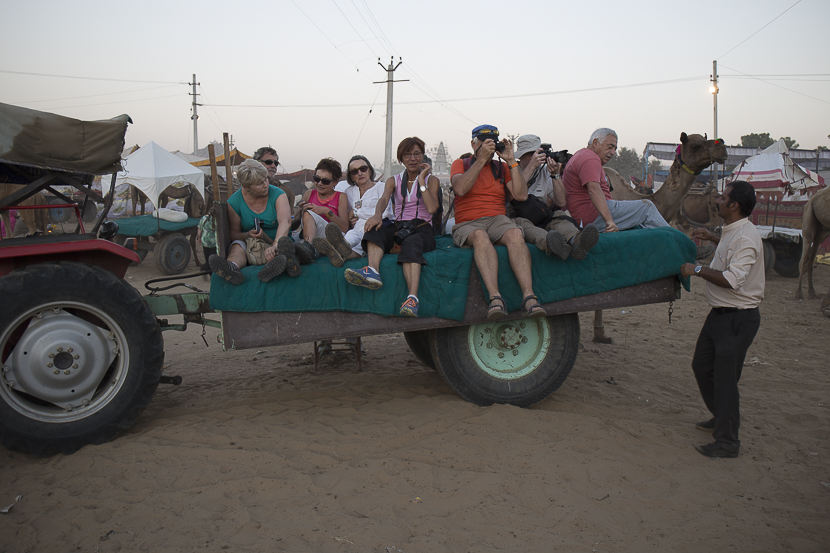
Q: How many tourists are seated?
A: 8